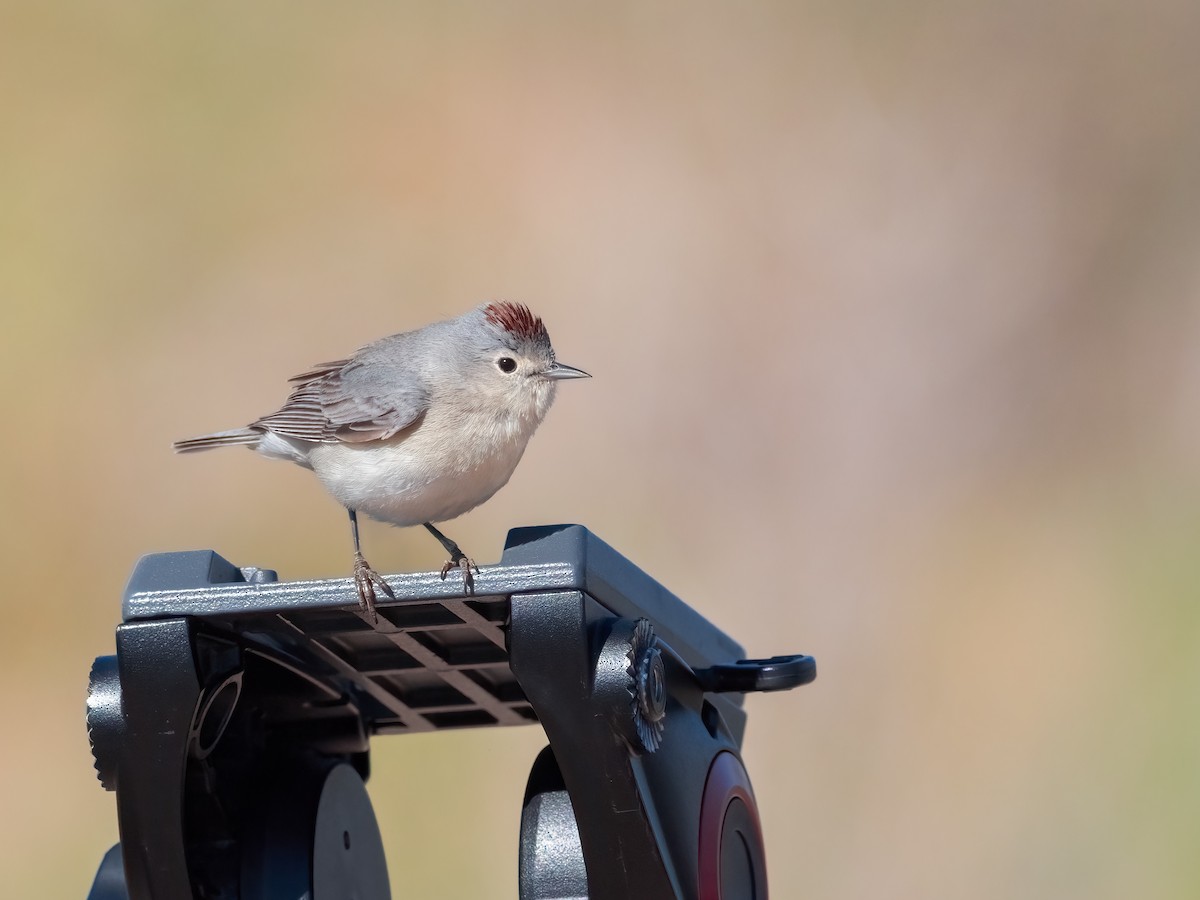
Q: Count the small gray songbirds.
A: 1